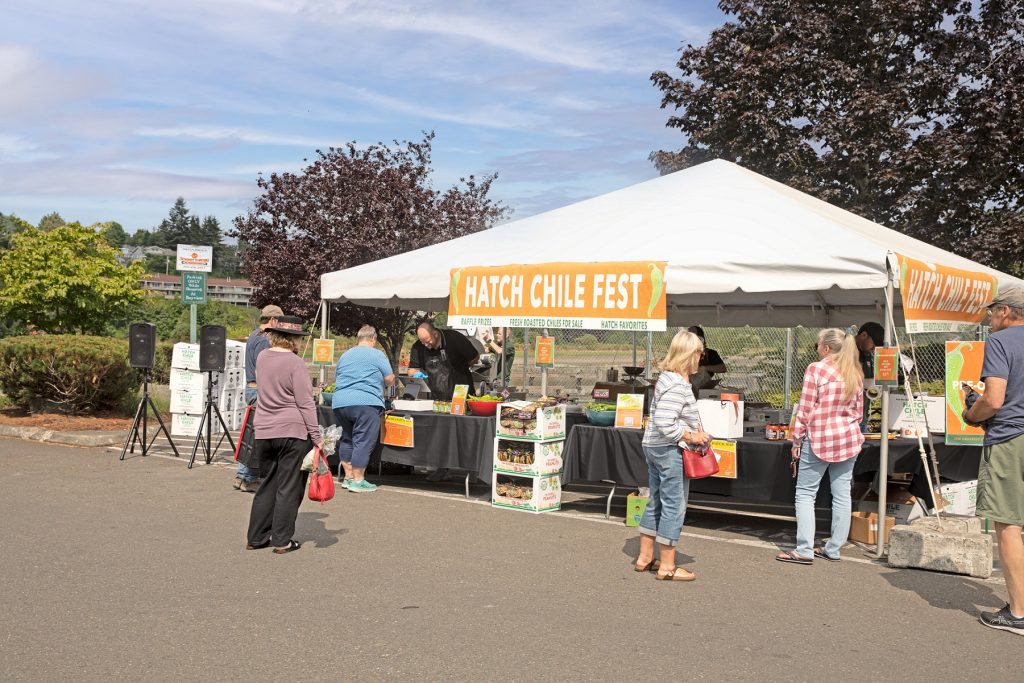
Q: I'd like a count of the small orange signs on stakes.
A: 3